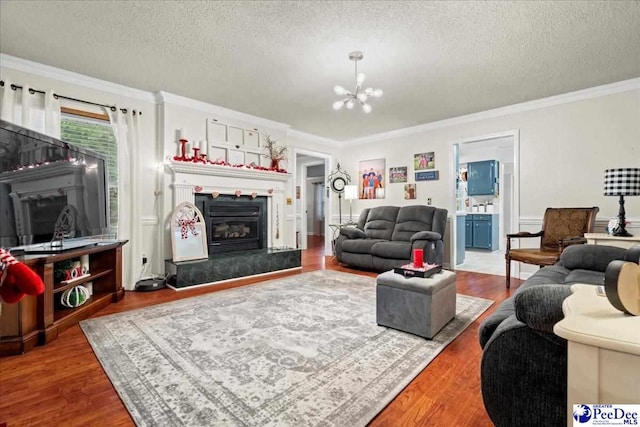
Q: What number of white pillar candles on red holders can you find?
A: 3